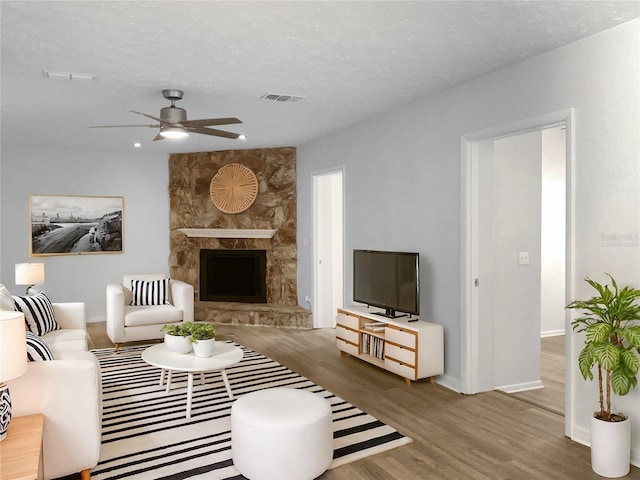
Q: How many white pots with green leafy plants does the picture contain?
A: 3